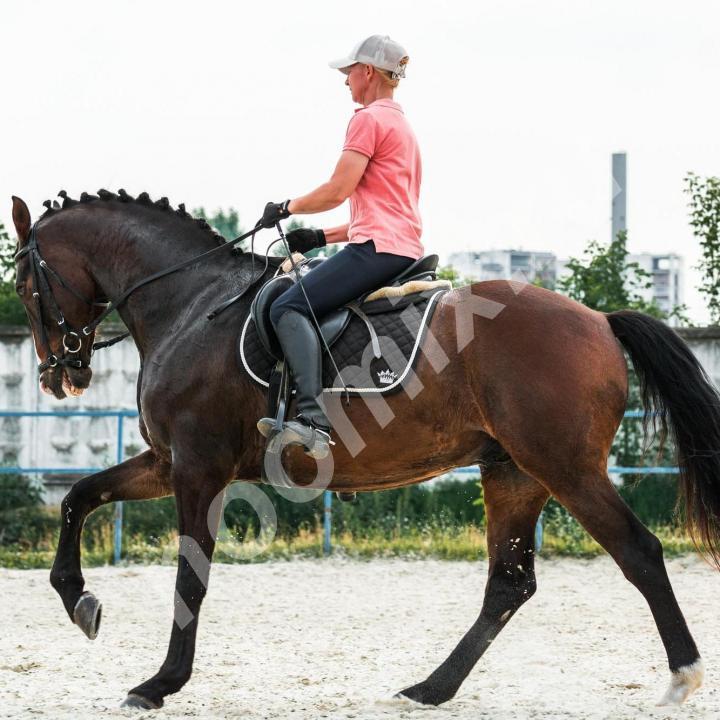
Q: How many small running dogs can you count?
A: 0